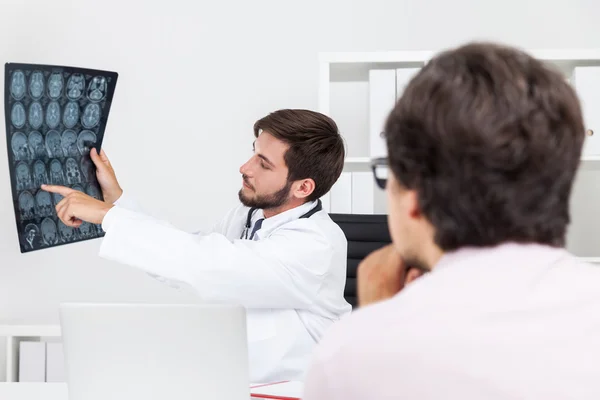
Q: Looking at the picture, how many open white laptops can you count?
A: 1